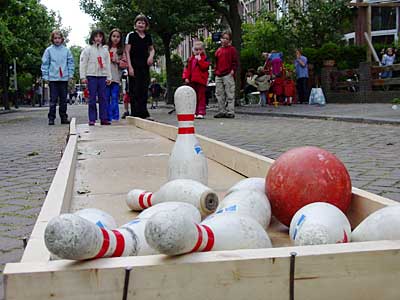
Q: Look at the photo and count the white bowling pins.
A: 10